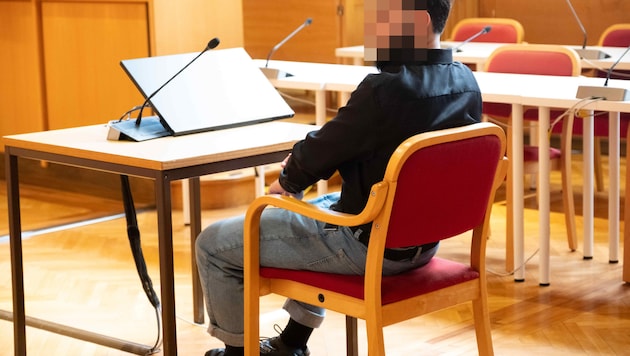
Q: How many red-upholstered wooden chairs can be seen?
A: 4